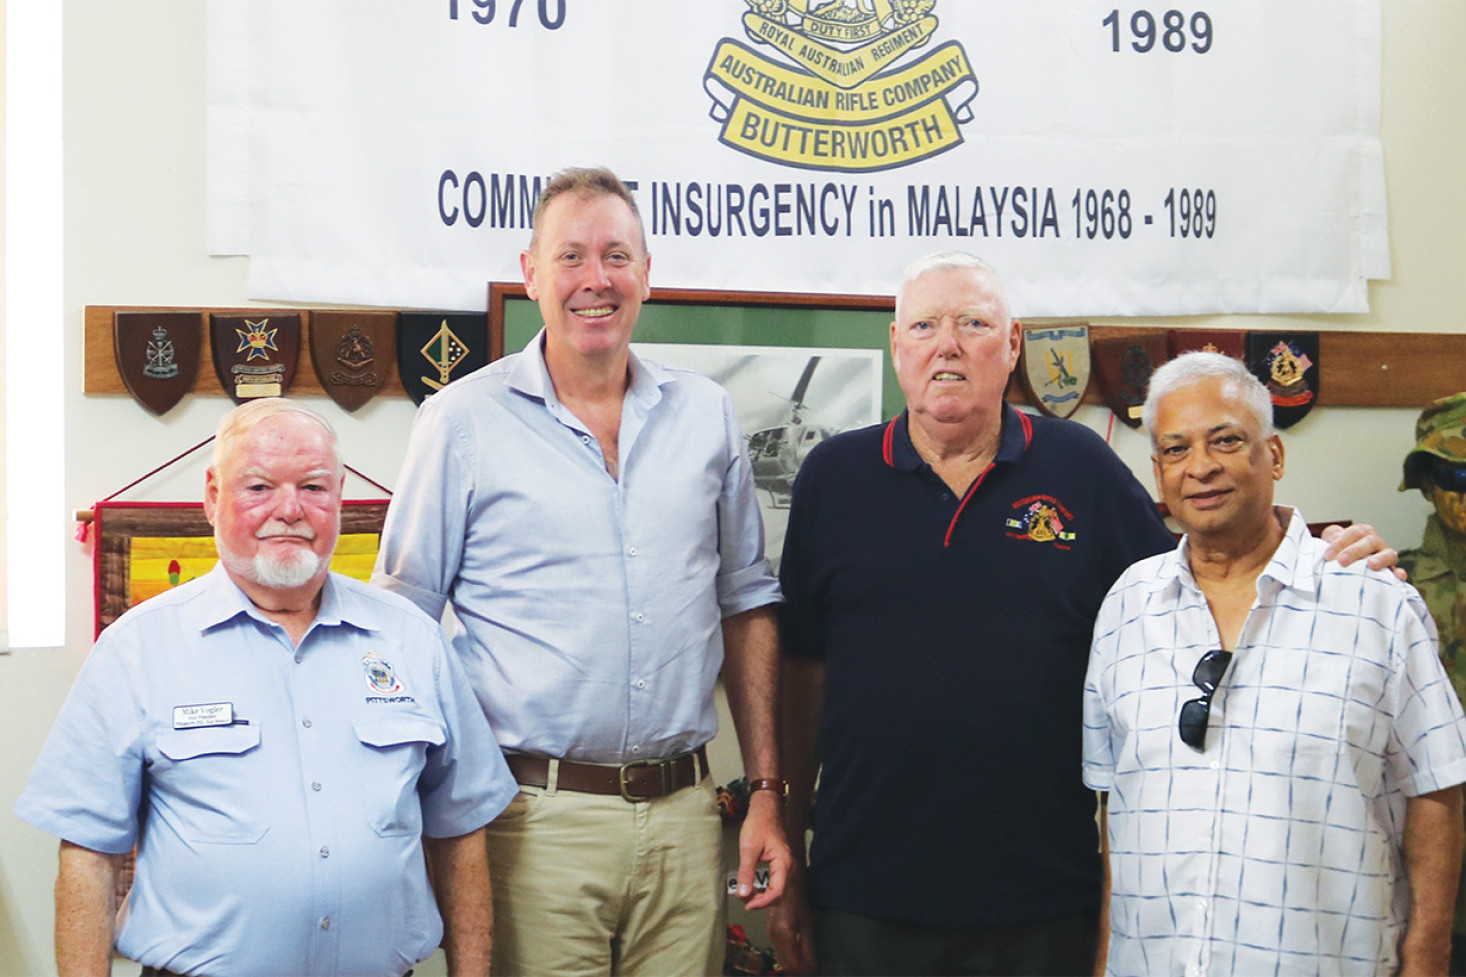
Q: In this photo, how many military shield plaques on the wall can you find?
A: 8